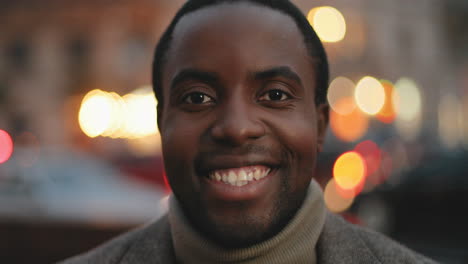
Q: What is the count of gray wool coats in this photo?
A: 1